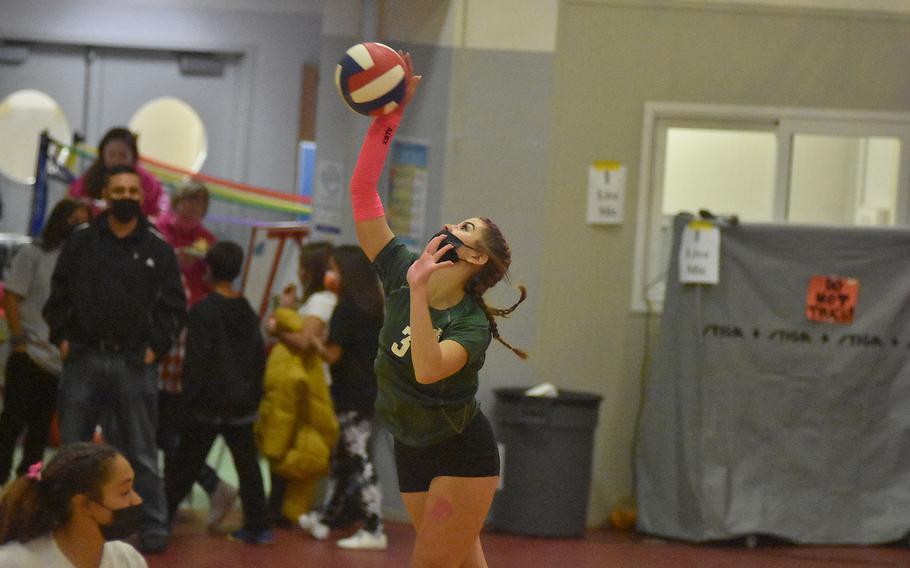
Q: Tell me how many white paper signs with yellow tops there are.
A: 2